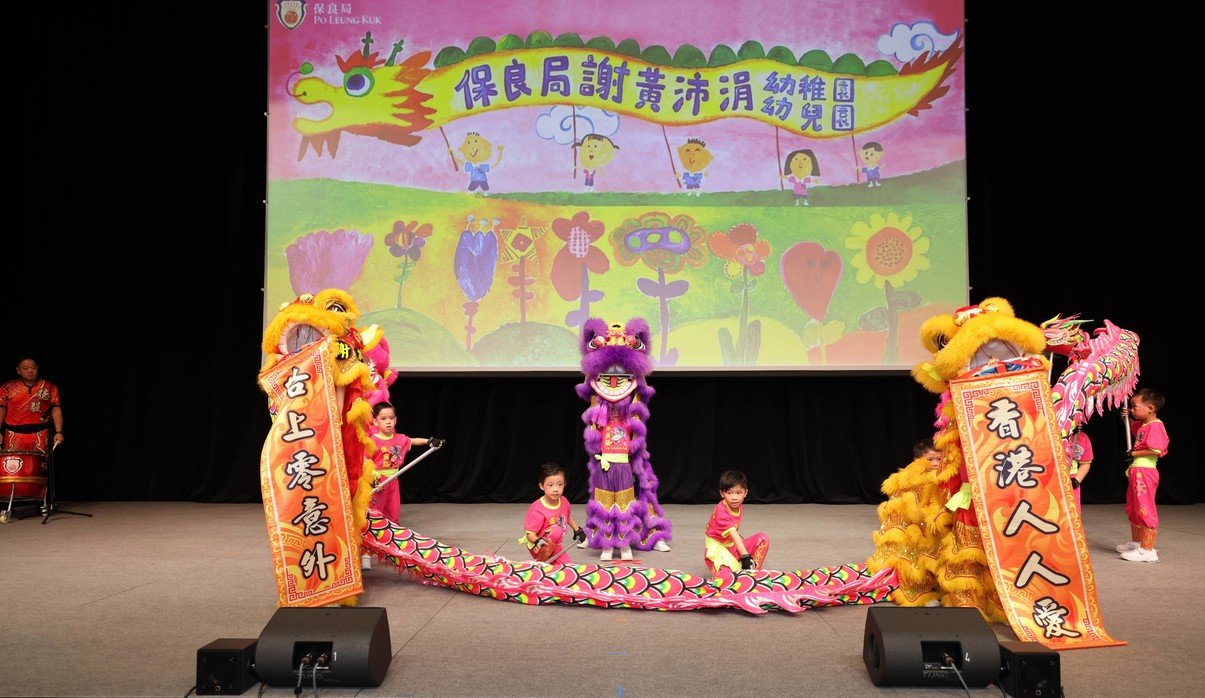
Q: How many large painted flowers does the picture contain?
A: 9